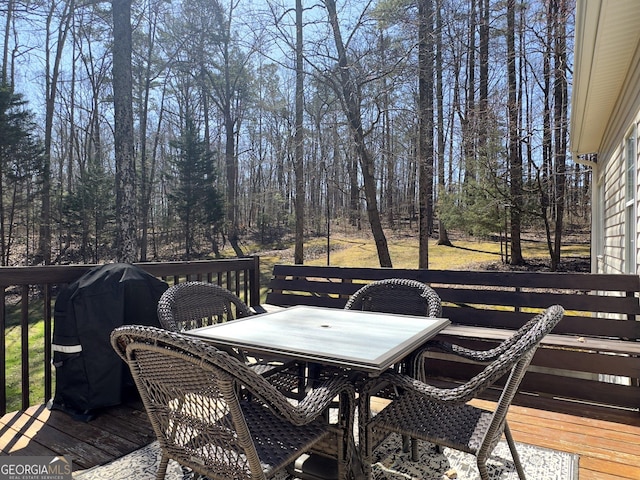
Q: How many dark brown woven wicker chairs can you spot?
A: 4